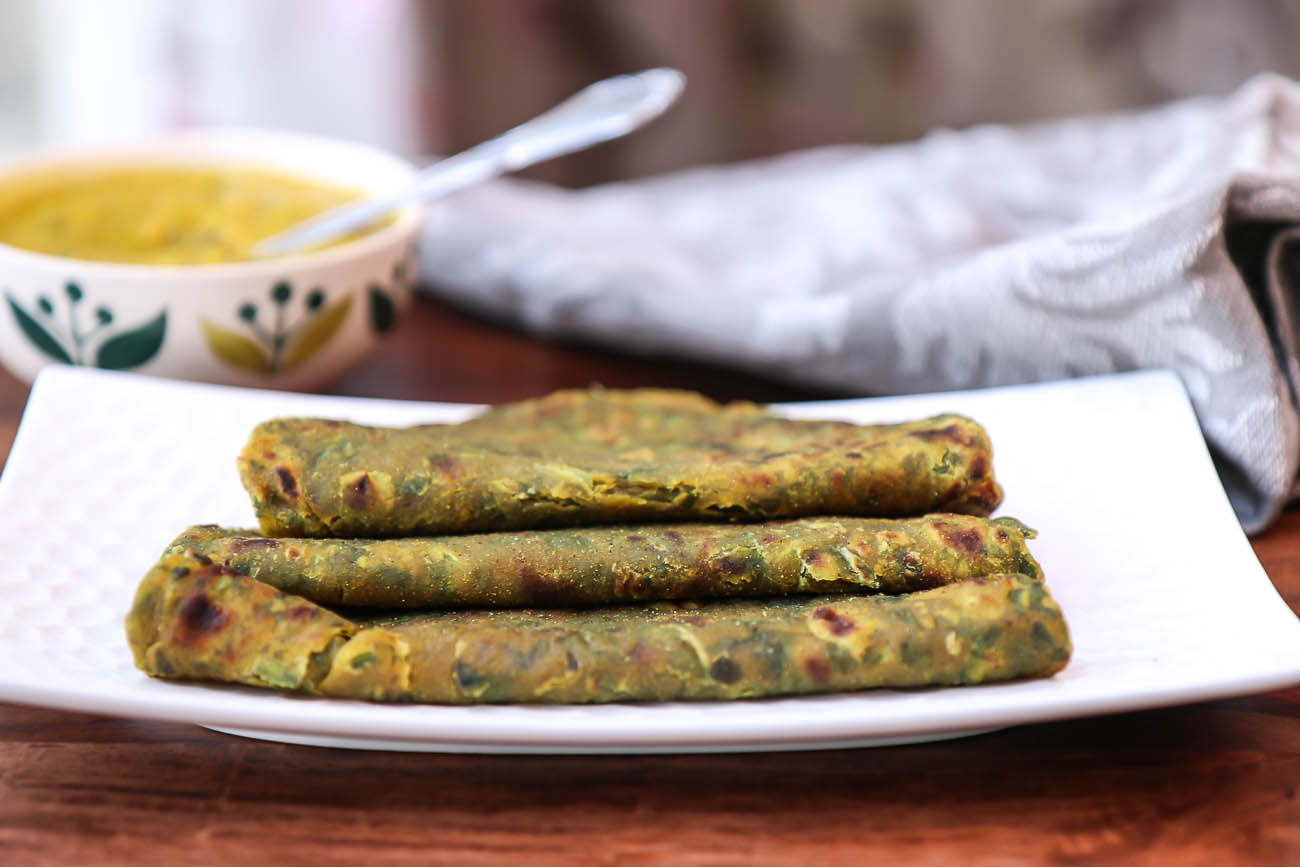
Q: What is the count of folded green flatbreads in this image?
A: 3